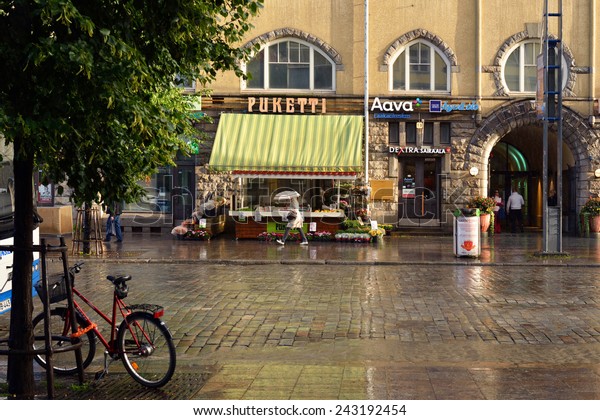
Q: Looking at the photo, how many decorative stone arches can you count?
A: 4